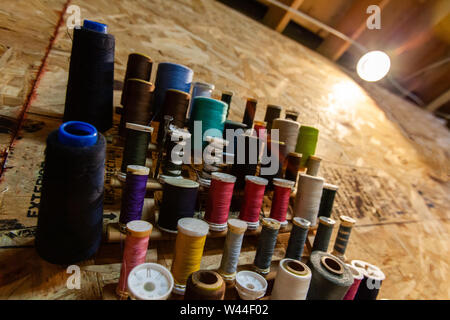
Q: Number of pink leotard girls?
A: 0